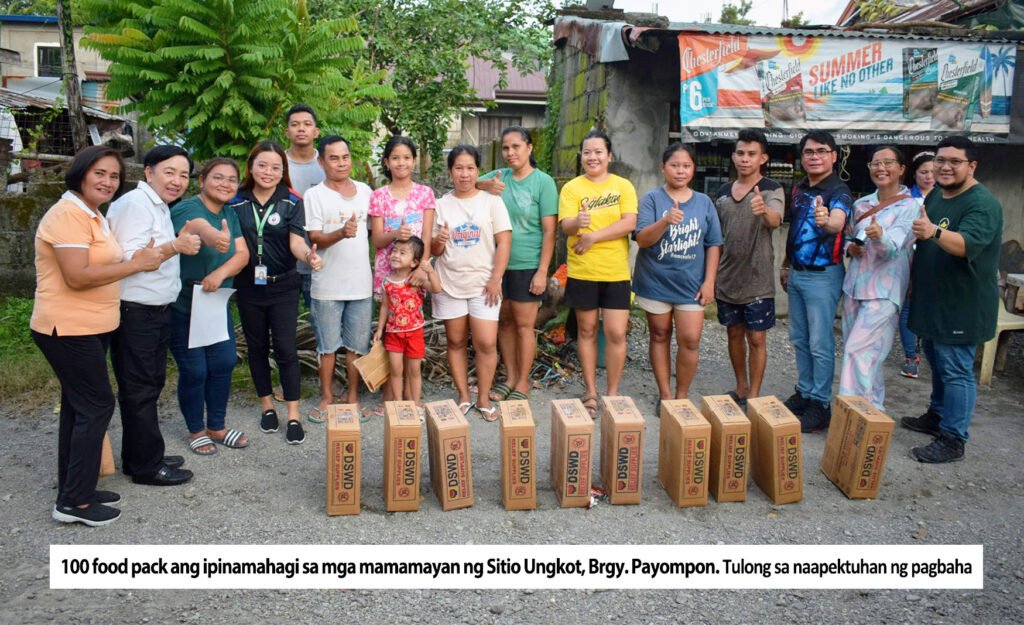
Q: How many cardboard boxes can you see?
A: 10